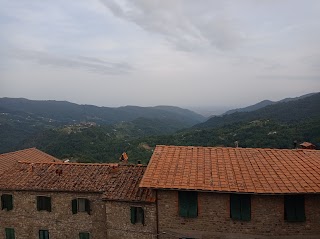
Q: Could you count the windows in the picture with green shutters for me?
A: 10